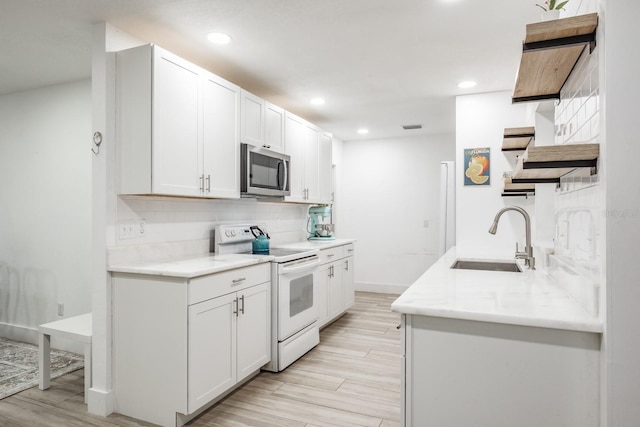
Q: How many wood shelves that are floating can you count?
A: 4